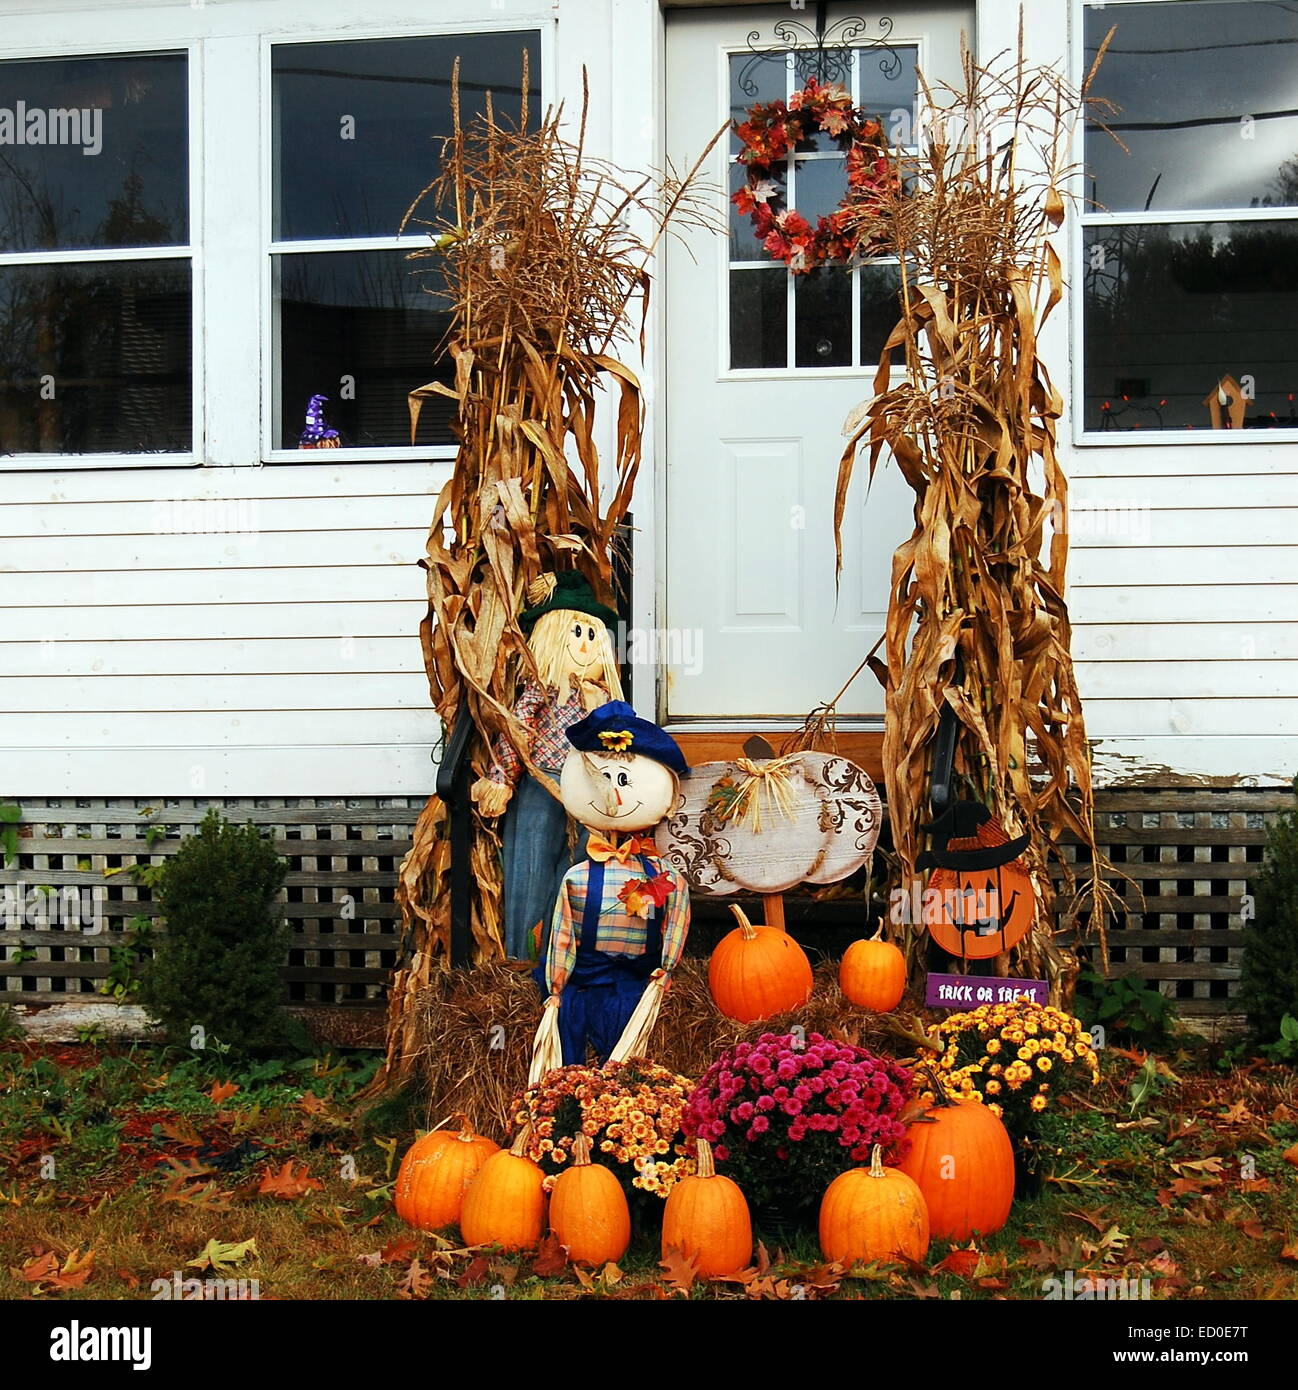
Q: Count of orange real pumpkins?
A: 8